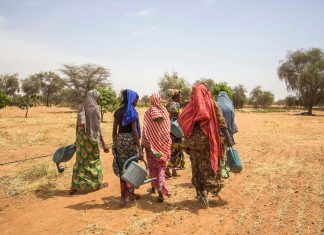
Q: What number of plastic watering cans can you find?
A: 4